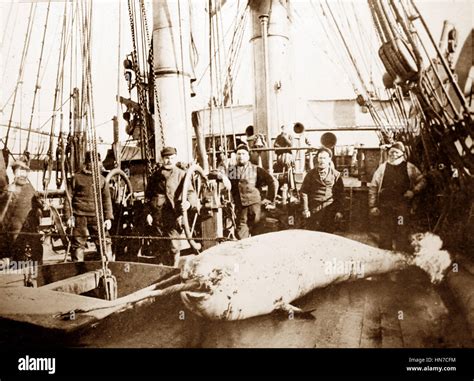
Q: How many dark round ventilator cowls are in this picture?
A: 3